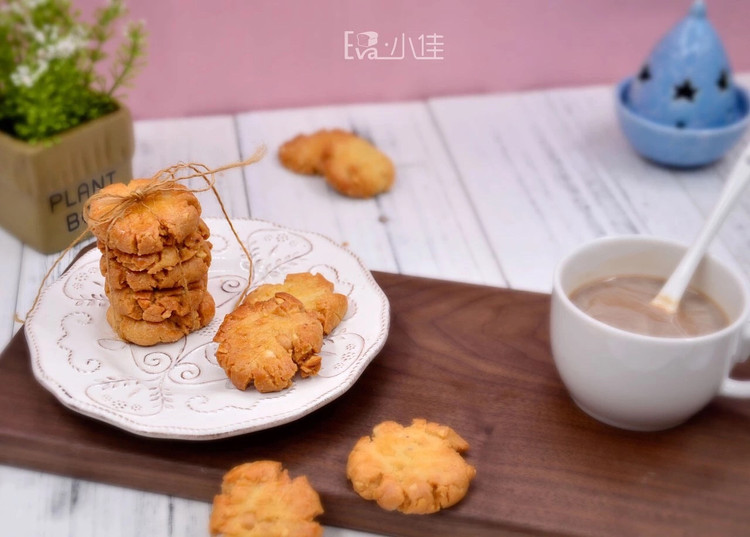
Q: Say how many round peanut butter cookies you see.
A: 11